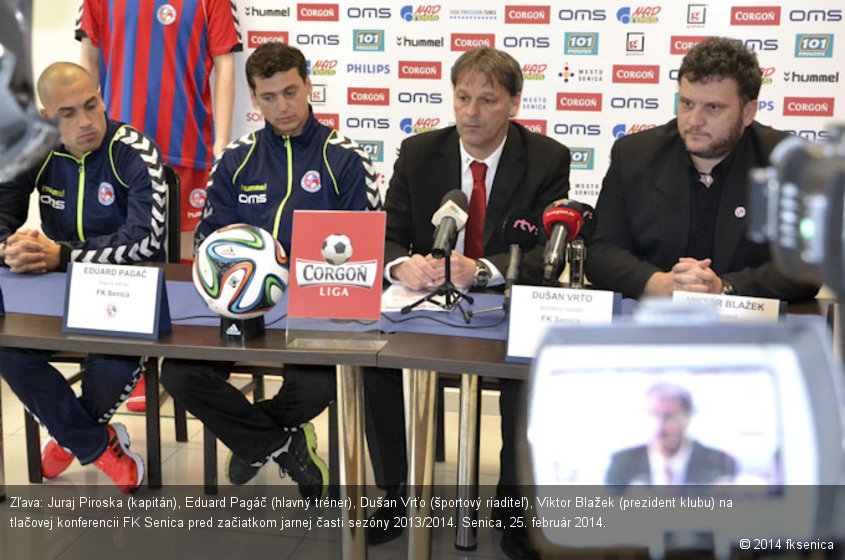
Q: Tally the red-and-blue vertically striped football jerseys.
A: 1